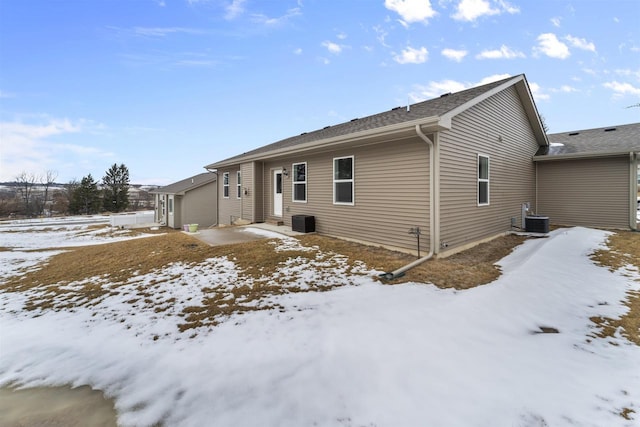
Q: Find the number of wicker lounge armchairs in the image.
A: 0